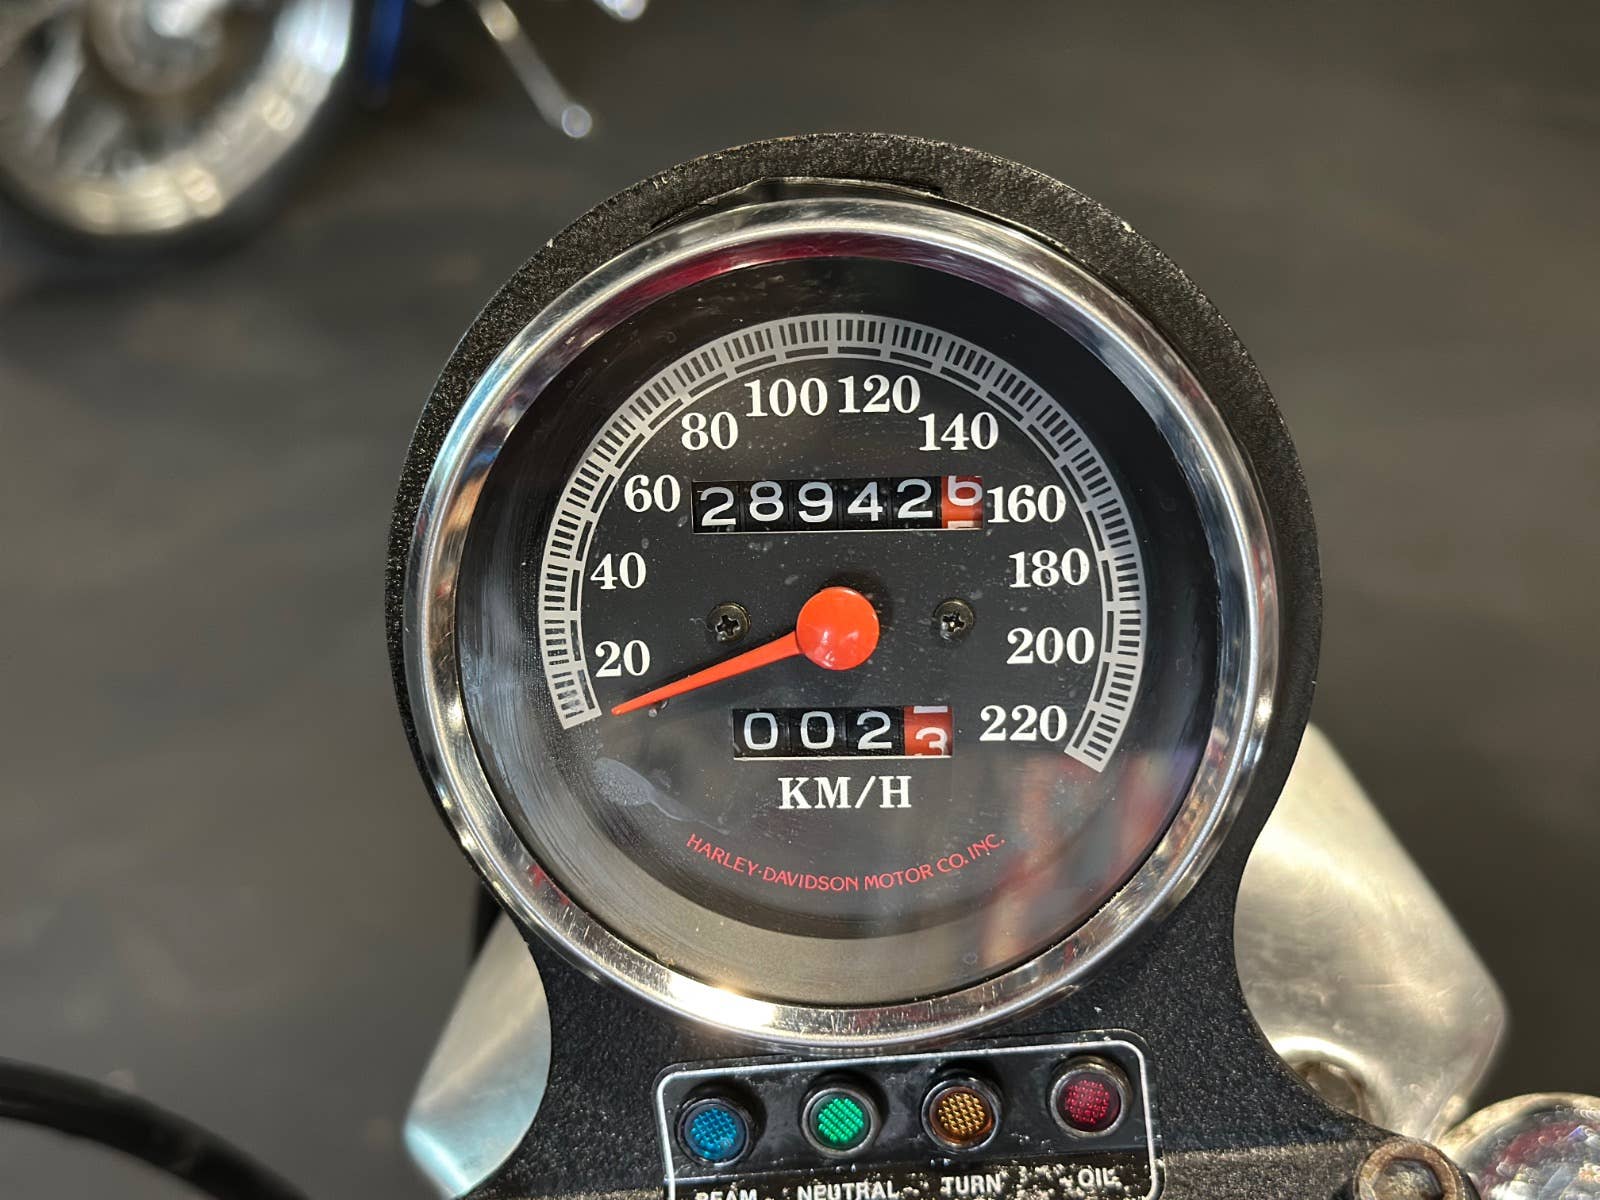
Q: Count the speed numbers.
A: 11